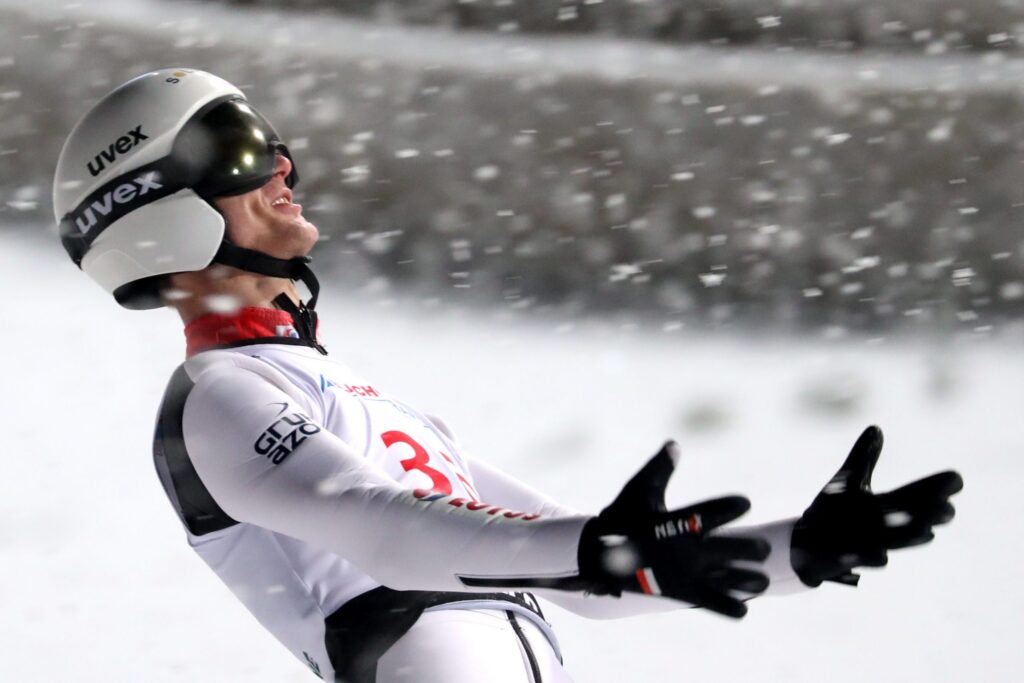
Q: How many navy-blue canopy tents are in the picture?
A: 0